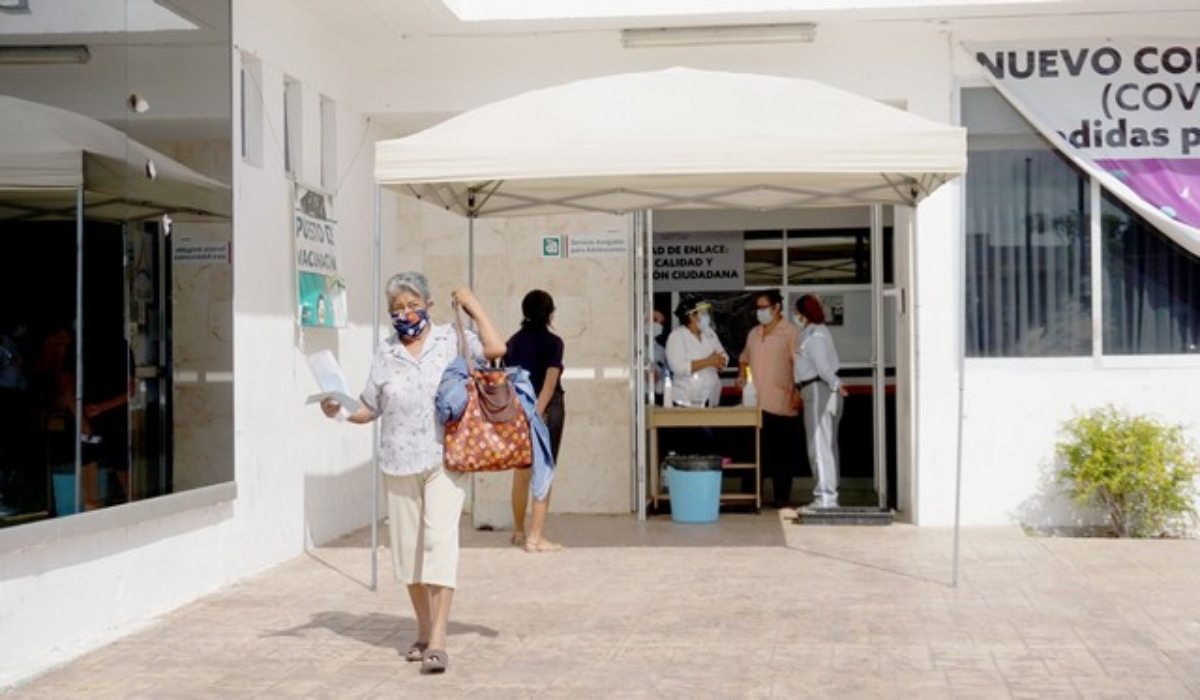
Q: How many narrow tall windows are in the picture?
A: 3